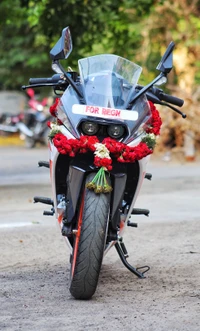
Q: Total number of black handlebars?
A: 2